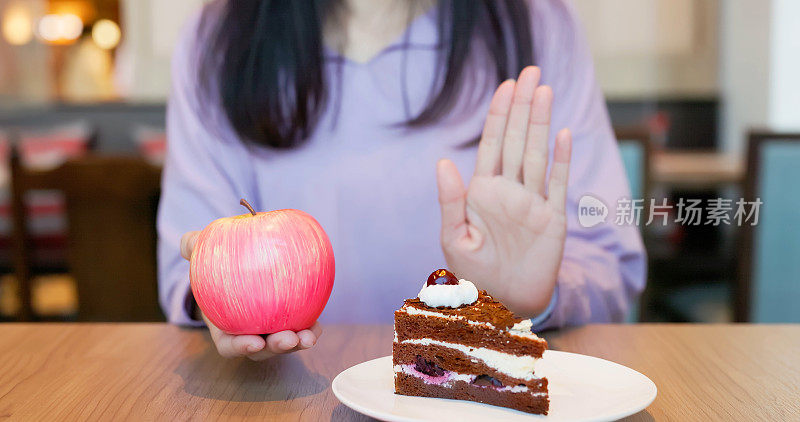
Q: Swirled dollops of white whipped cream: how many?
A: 1